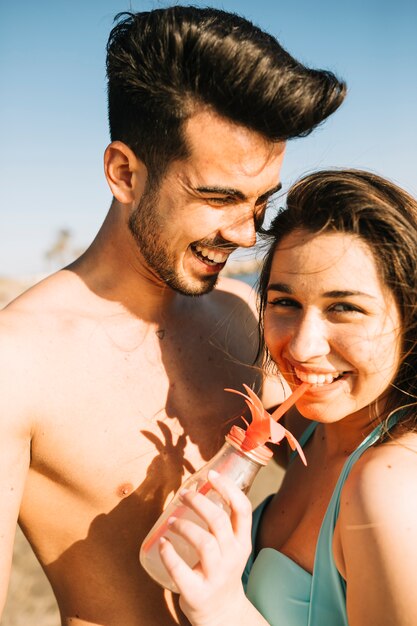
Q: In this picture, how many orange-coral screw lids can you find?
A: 1